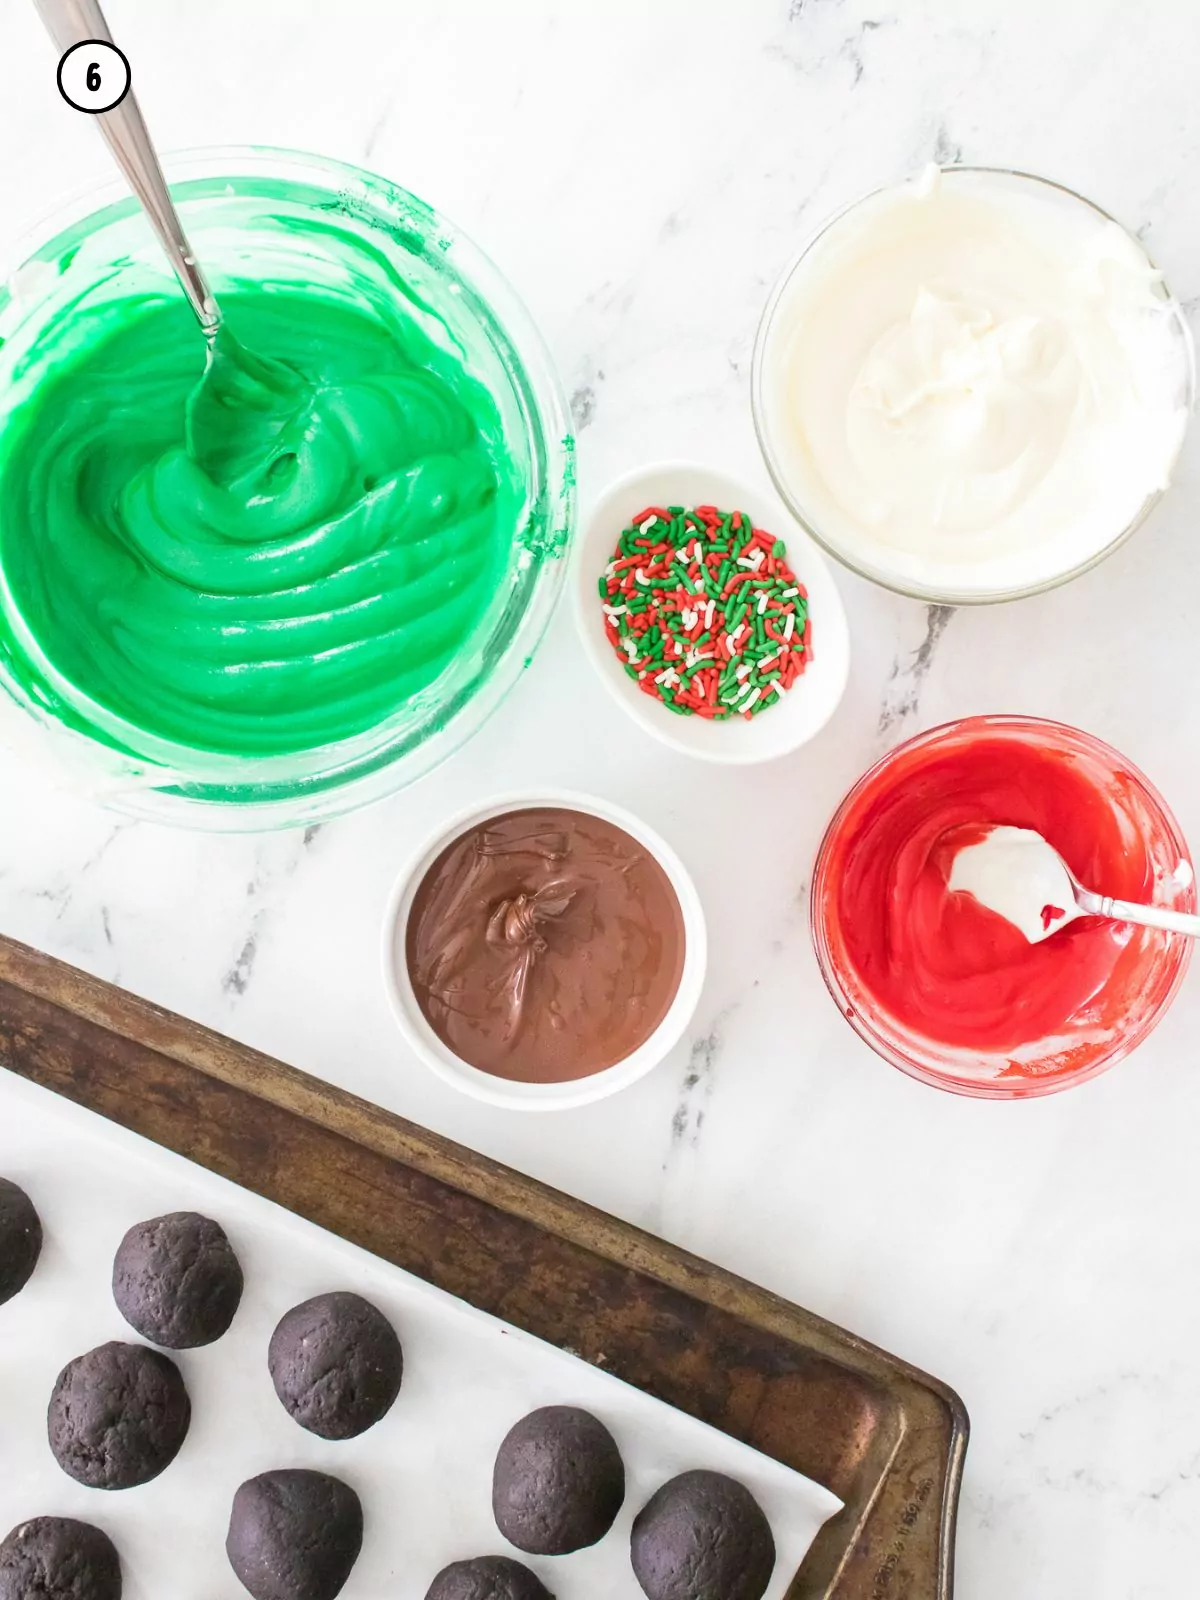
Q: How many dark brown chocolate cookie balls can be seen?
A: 9